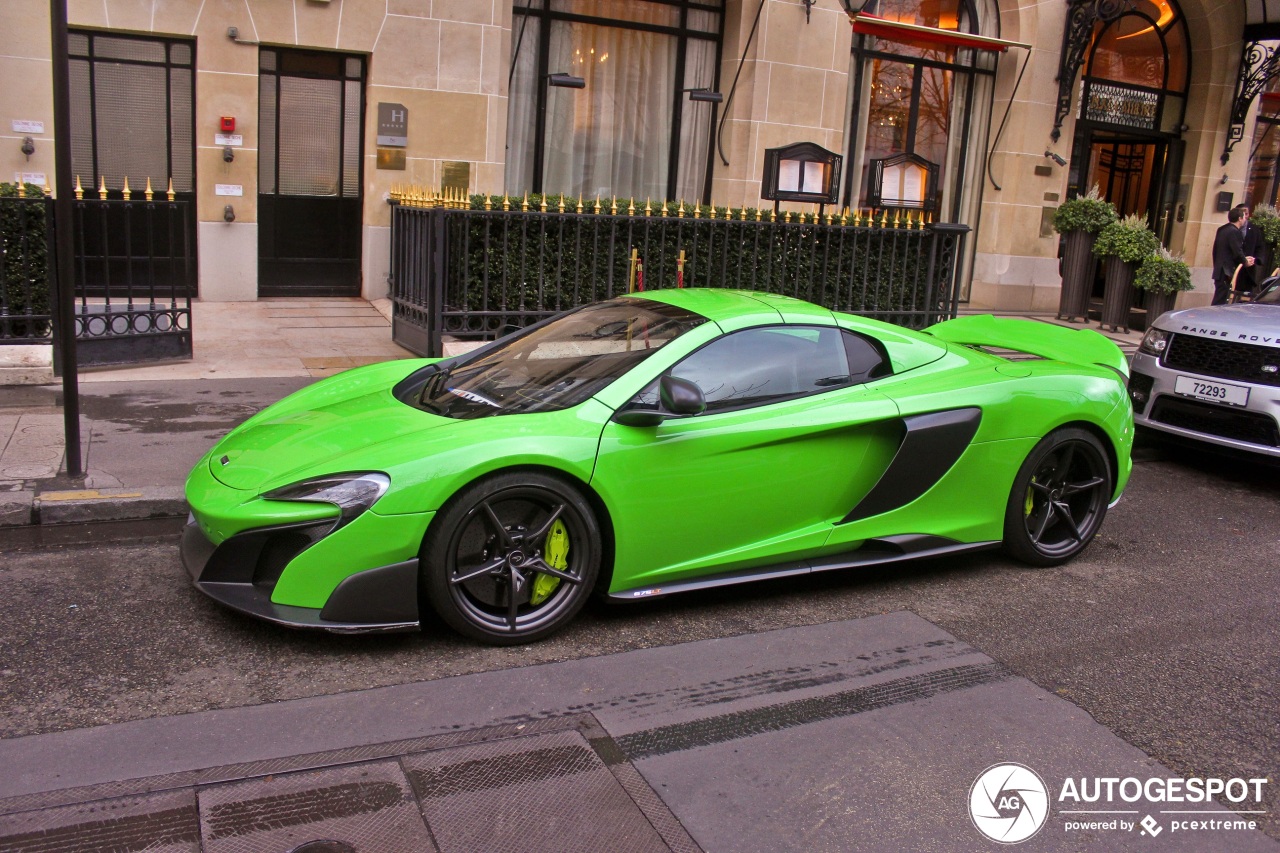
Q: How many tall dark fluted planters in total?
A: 3